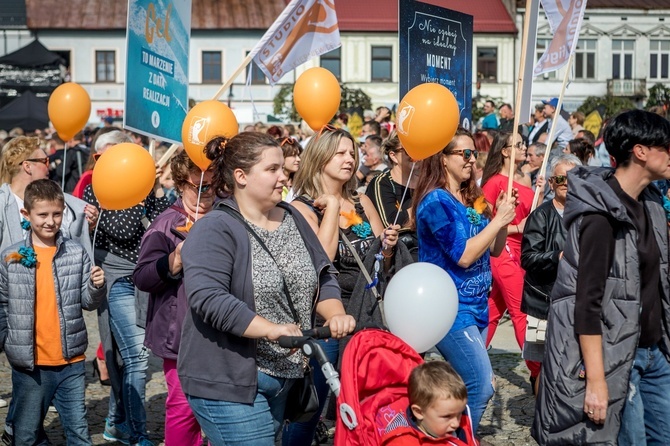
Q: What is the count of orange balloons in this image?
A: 5